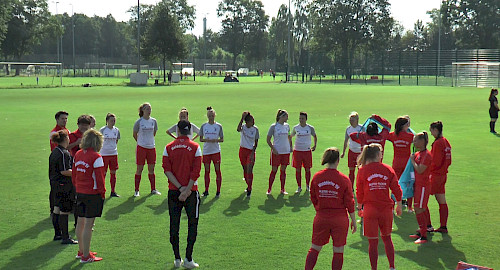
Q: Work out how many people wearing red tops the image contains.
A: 10